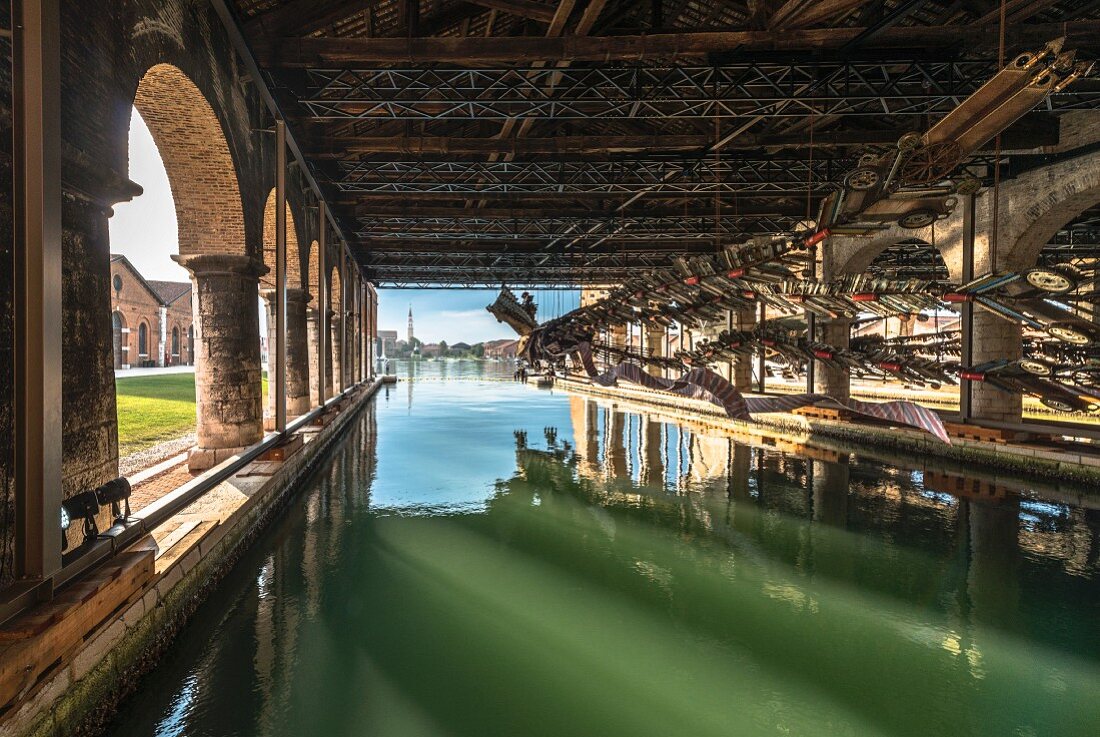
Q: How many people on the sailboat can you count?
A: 0